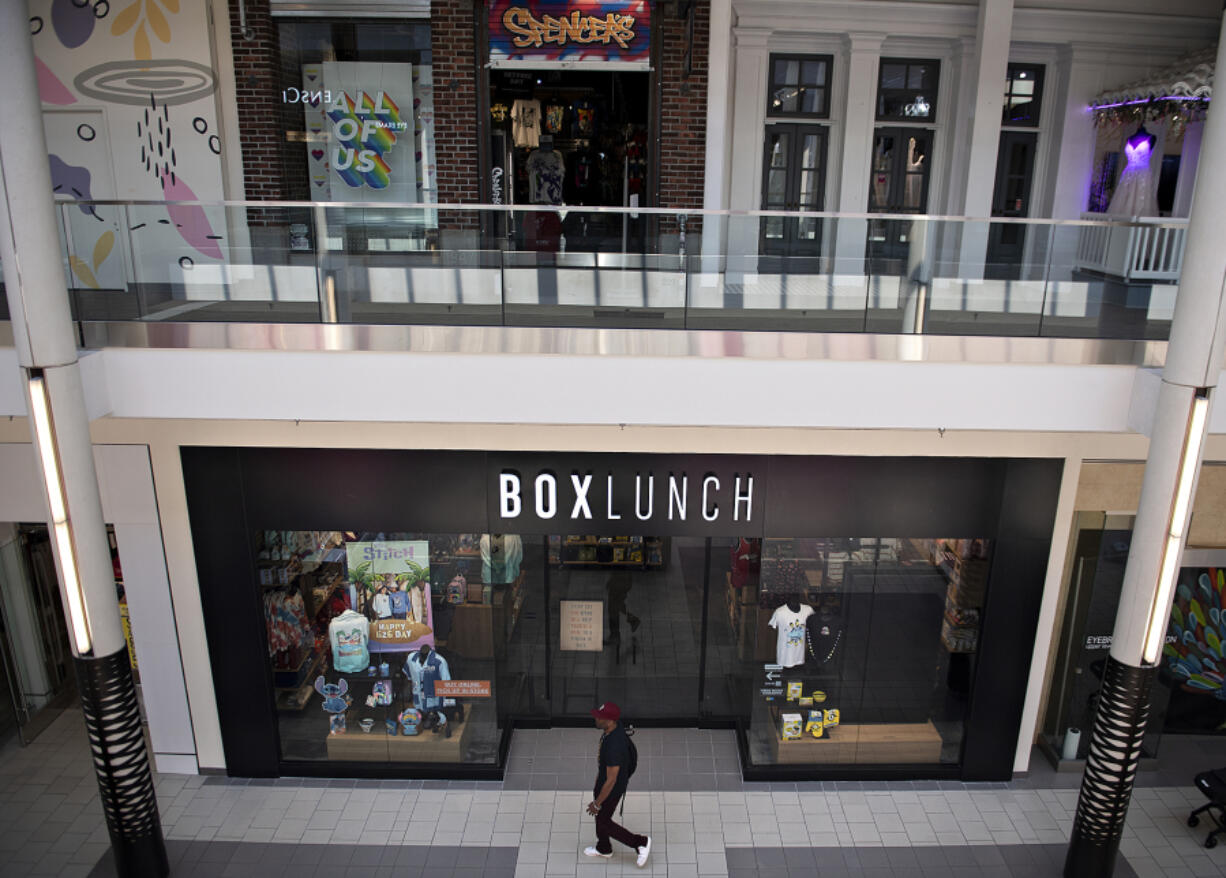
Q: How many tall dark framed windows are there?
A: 3